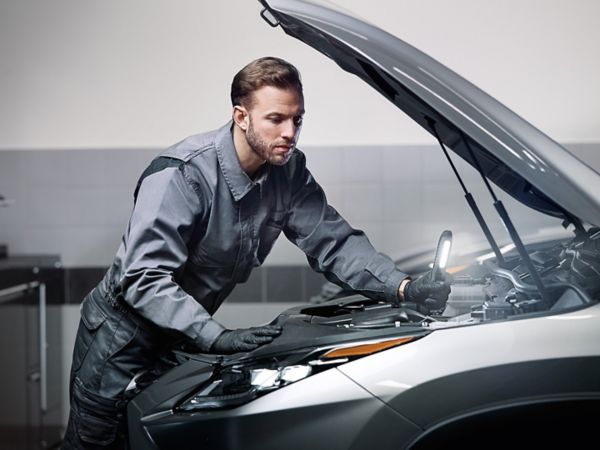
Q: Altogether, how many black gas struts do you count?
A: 2